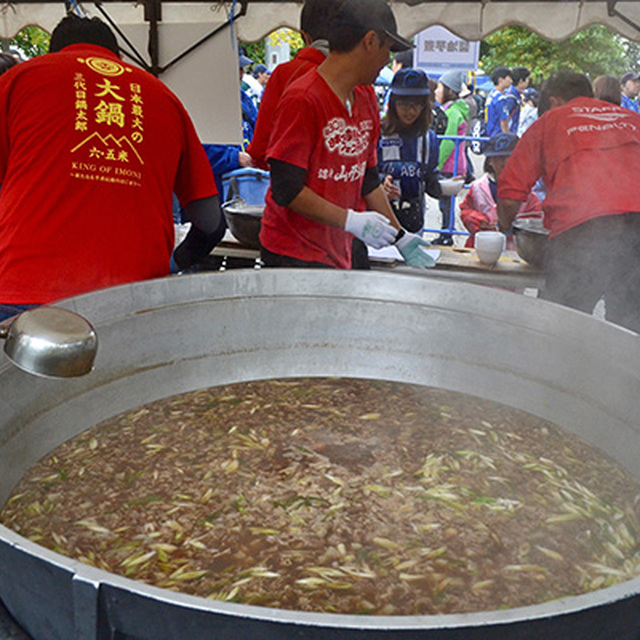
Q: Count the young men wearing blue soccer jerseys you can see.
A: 2